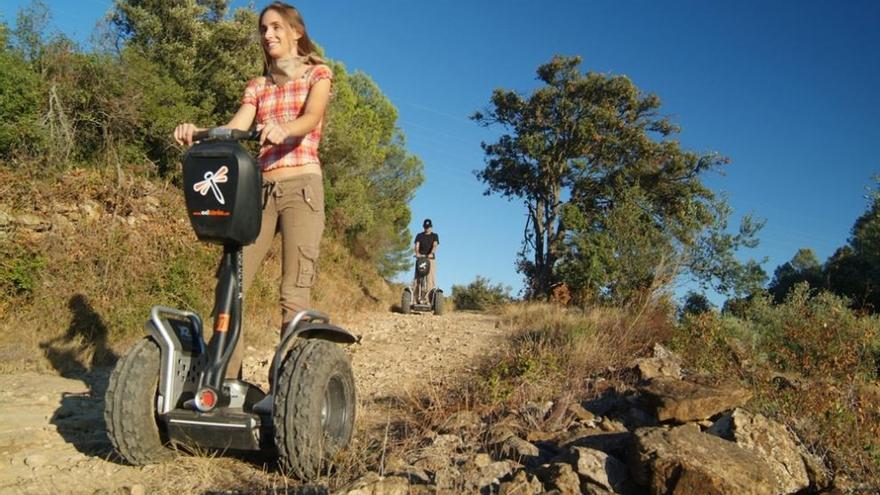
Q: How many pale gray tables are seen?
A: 0